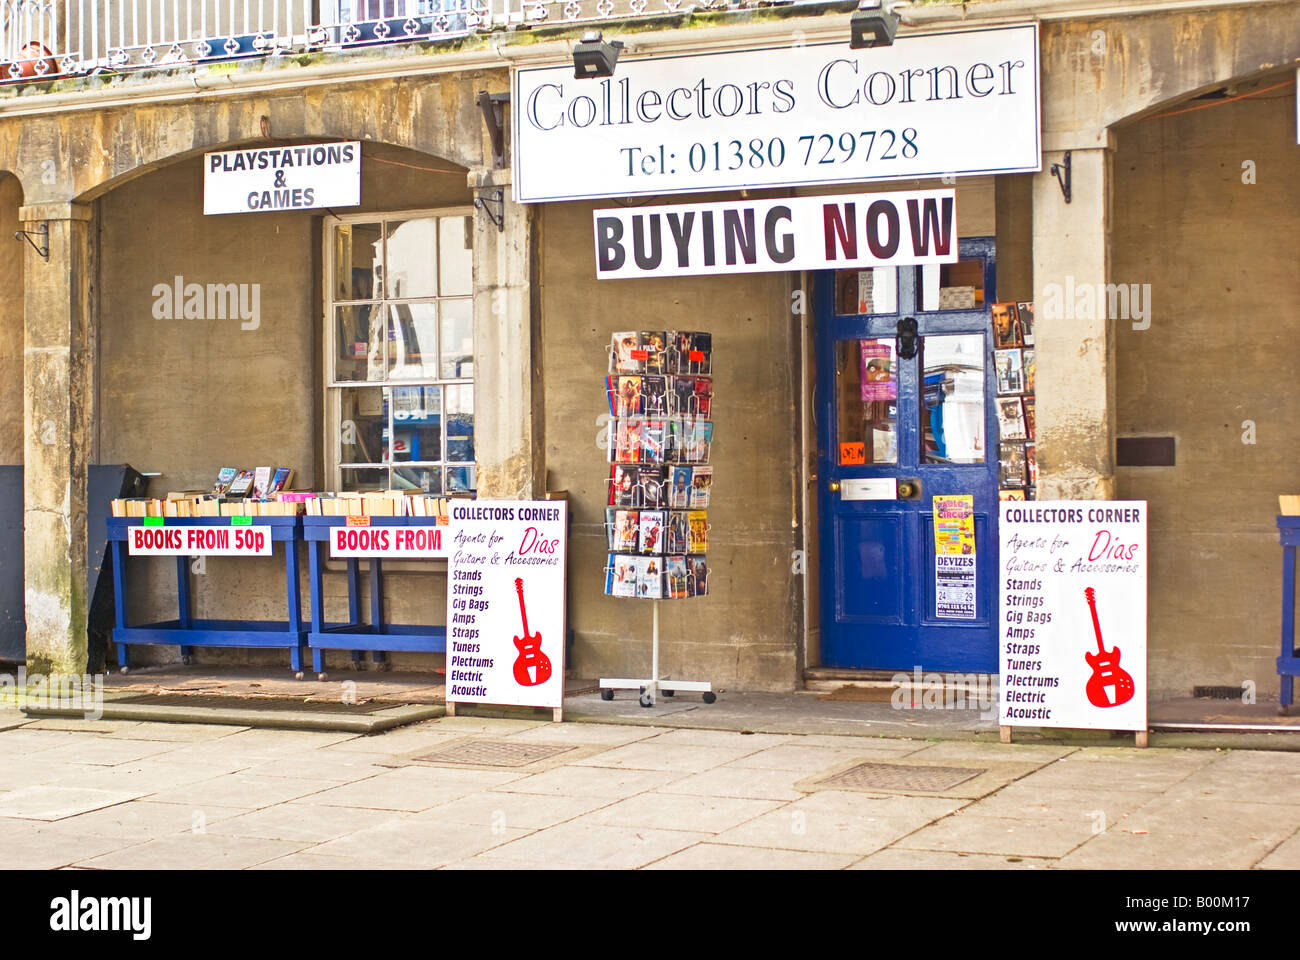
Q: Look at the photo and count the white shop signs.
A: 7